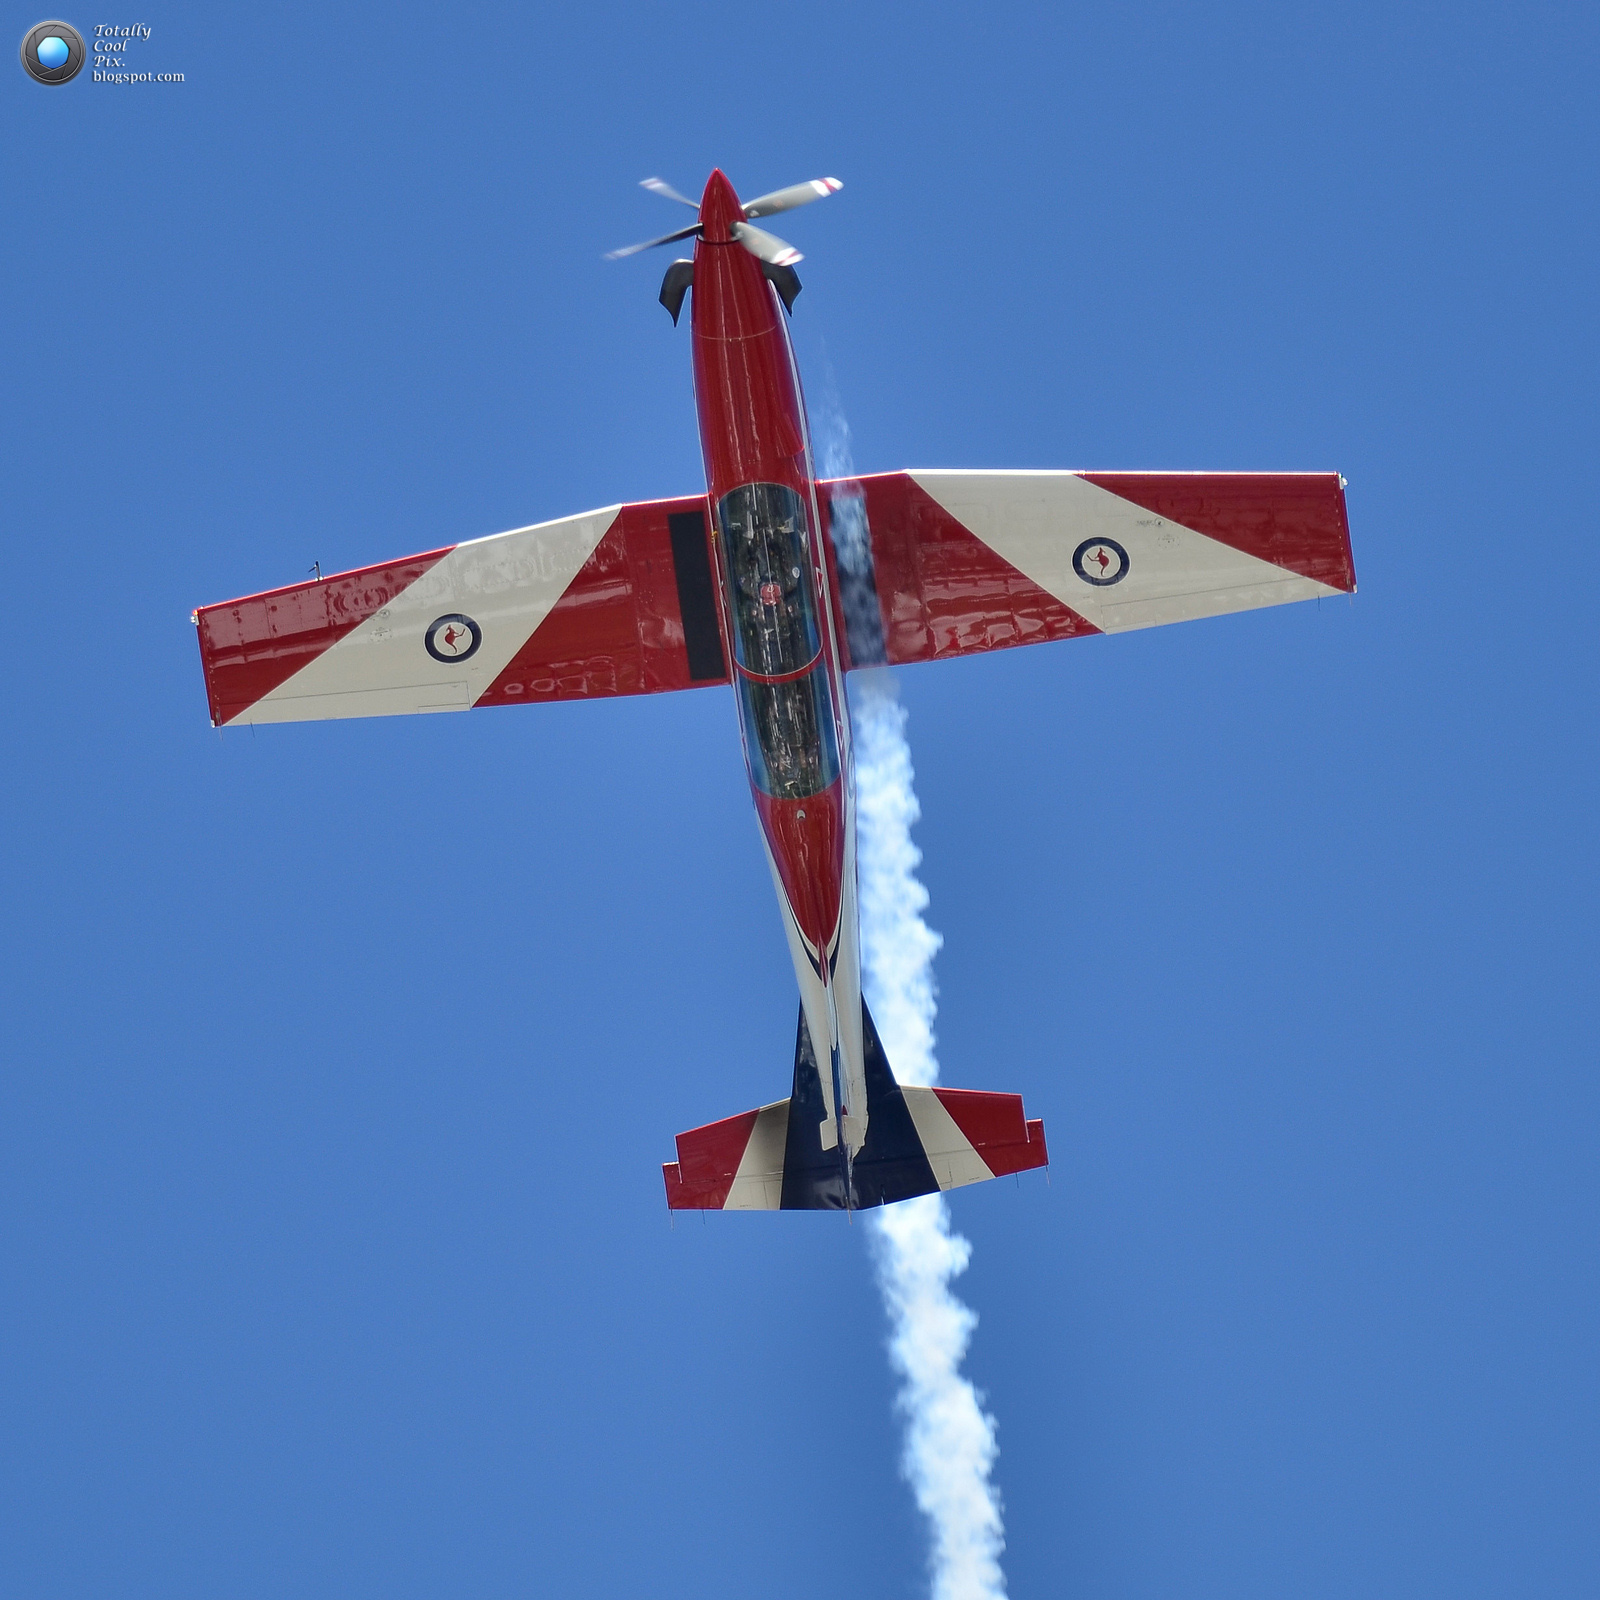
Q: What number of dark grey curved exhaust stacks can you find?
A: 2